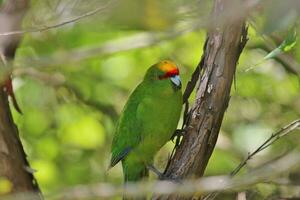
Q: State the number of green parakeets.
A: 1